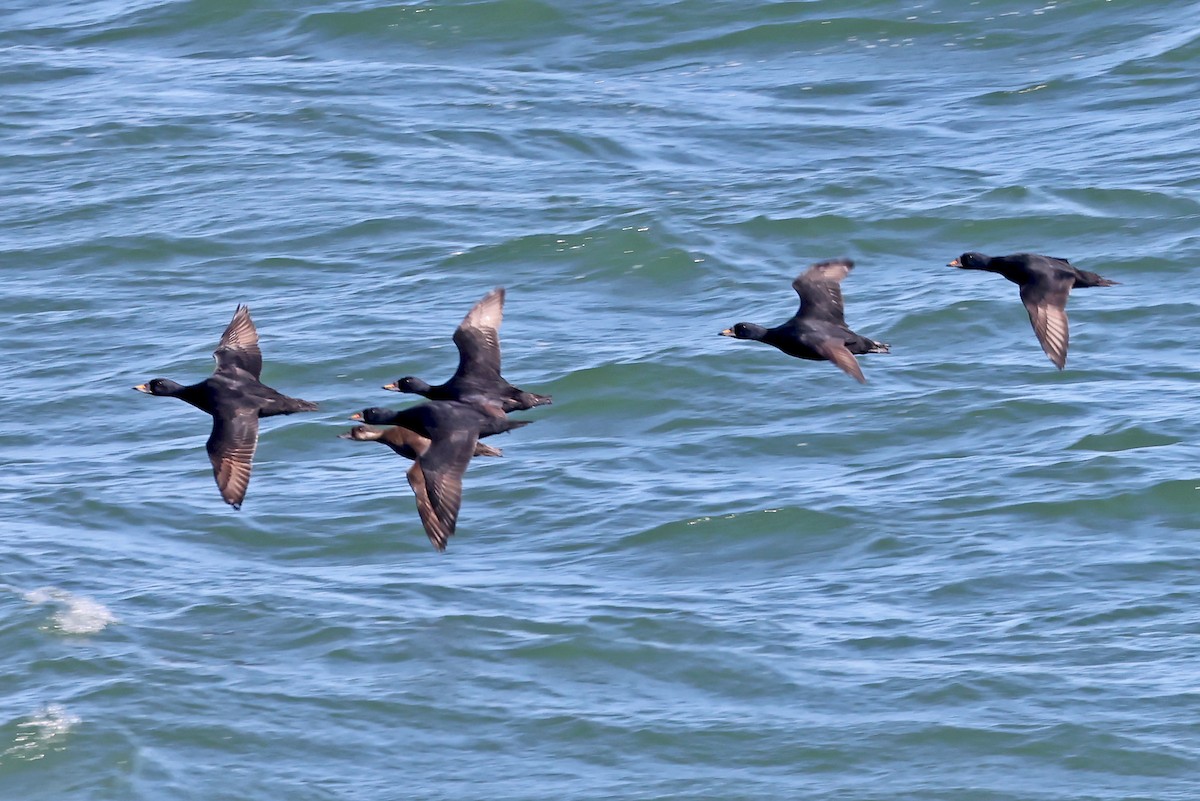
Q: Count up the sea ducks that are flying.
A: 6